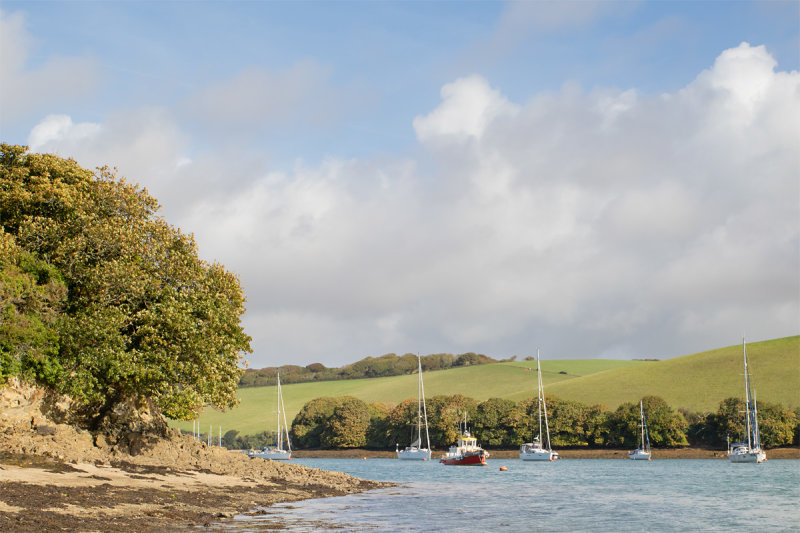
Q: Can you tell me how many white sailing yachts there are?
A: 5